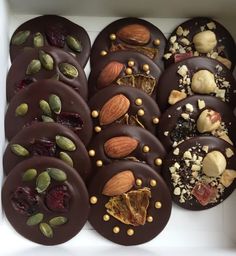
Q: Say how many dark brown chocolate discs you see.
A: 14